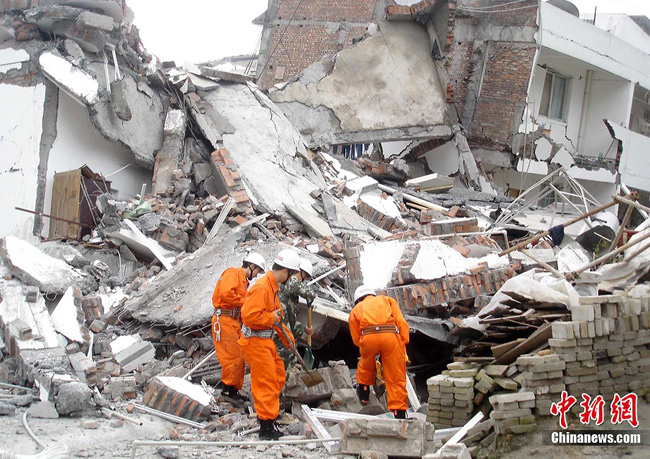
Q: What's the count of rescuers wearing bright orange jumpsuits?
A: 3